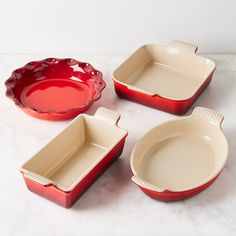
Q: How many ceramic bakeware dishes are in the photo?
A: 4